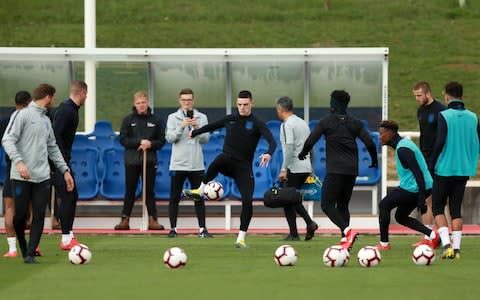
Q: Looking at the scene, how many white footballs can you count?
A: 7